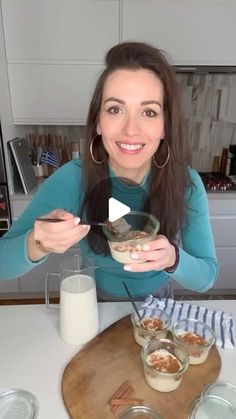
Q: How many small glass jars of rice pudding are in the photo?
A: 4